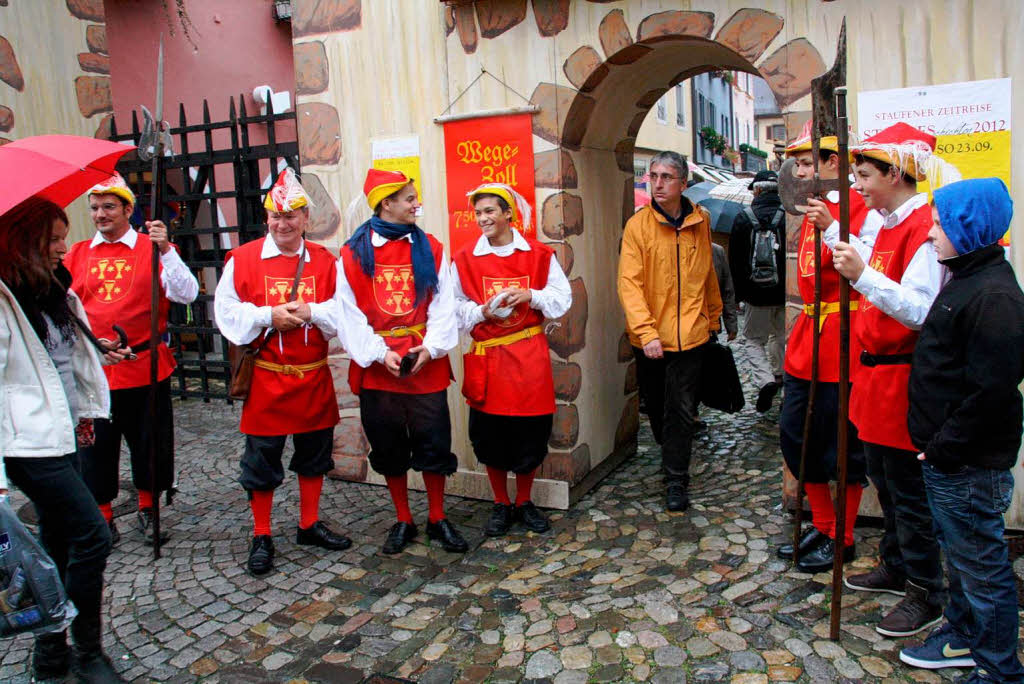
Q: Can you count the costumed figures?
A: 6